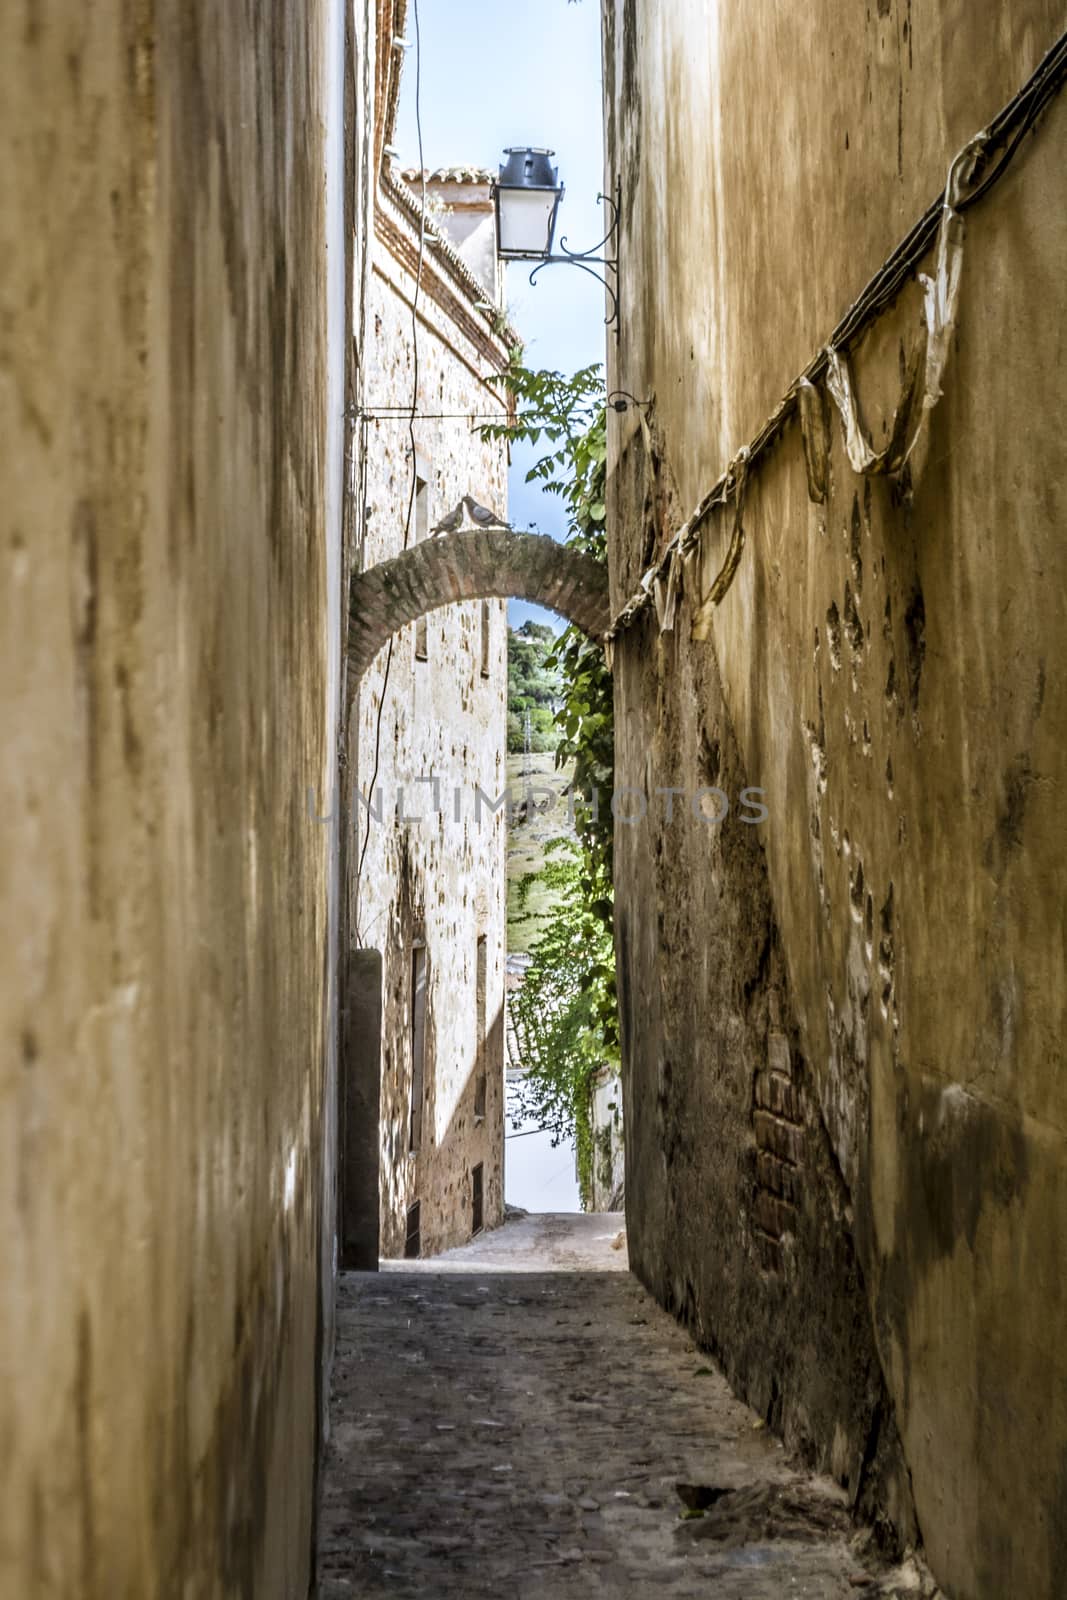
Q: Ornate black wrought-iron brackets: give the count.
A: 1